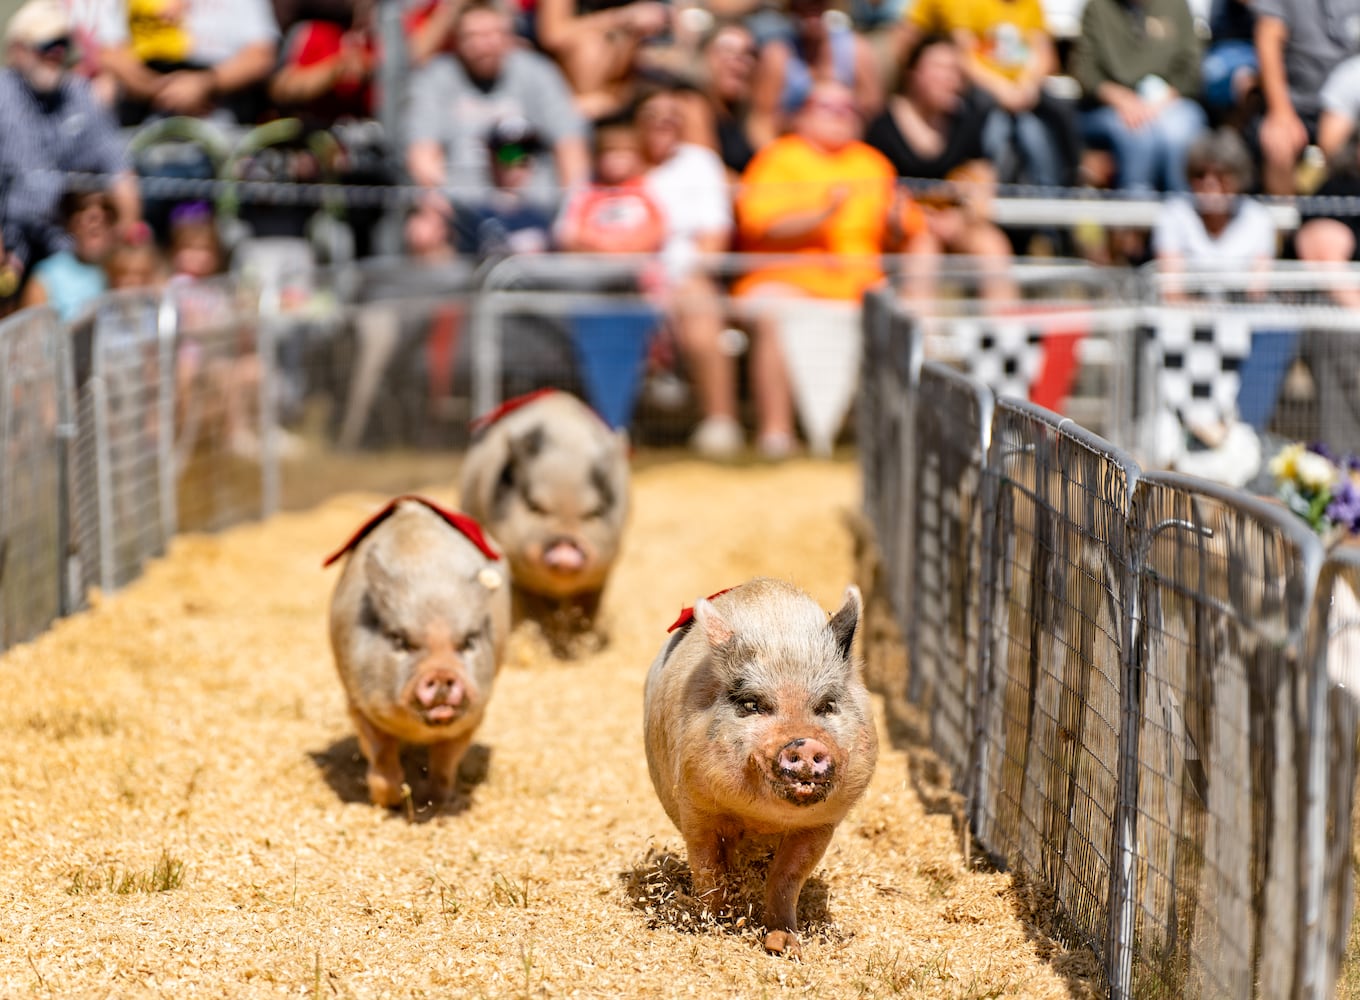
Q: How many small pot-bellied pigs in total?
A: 3